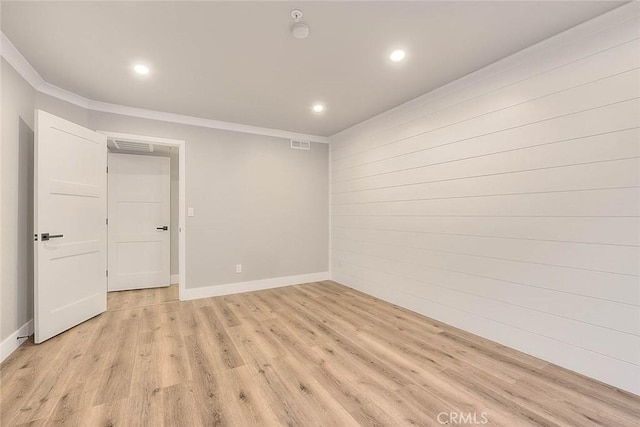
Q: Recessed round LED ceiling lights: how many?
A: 3